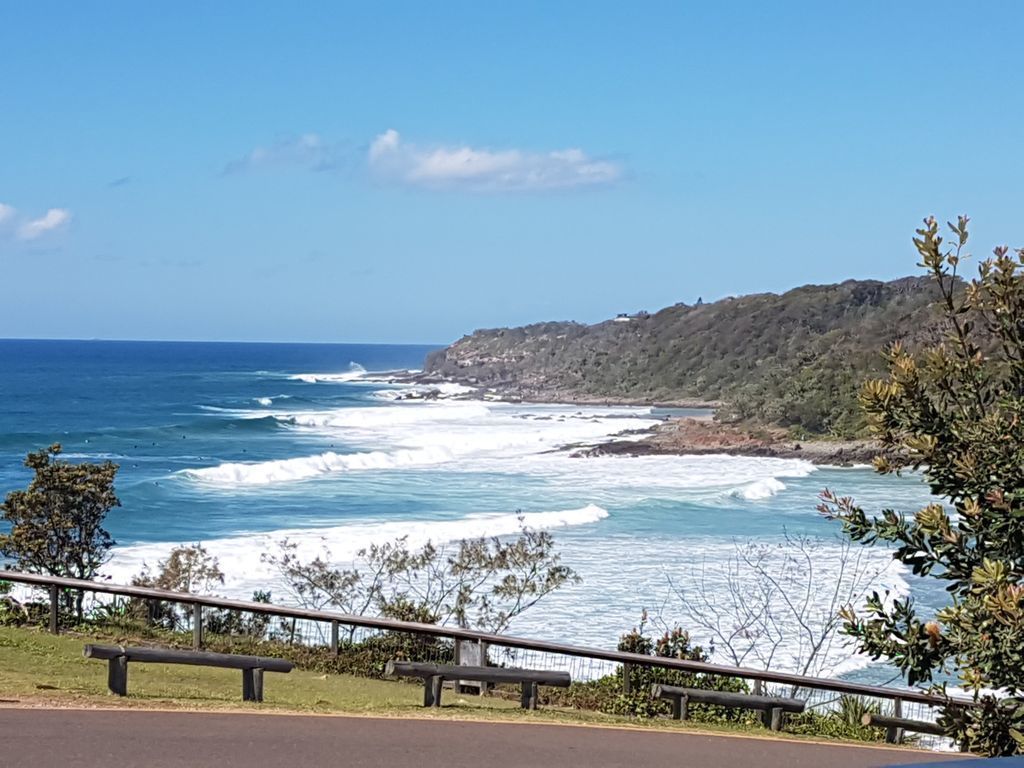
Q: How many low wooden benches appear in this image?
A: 4